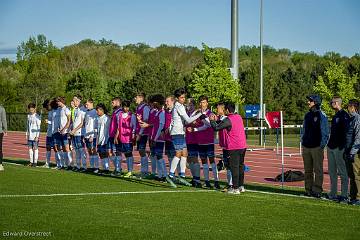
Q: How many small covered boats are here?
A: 0